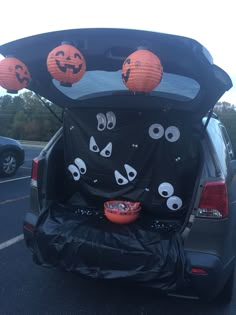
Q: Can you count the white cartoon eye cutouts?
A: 12